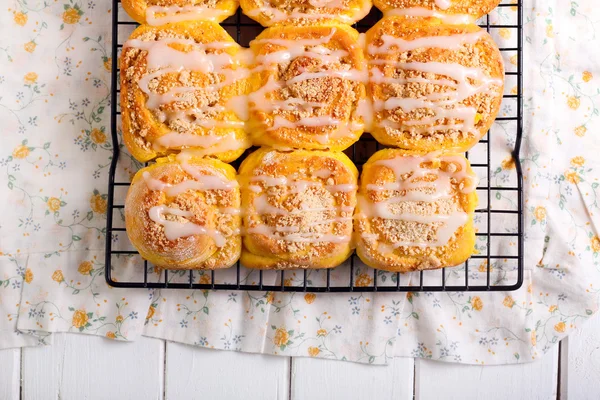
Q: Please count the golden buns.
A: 9